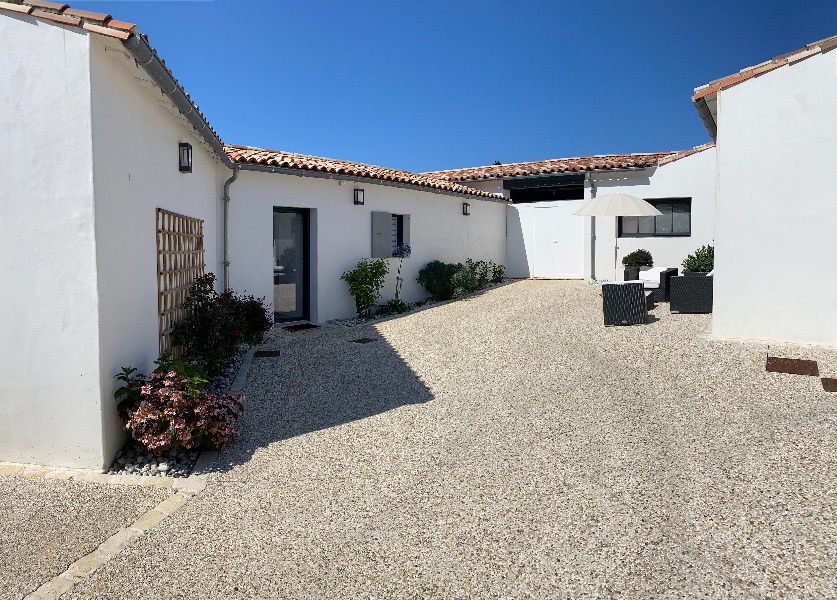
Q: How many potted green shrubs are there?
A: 2